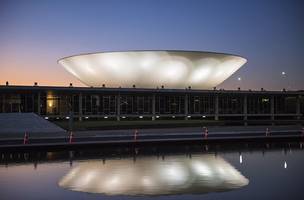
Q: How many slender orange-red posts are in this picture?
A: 6